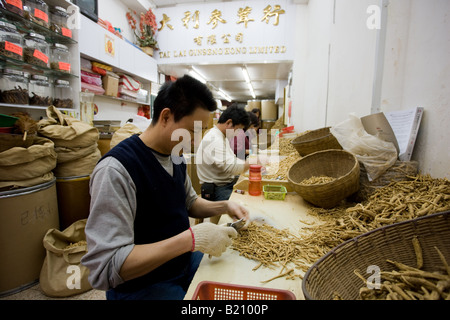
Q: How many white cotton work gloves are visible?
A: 1